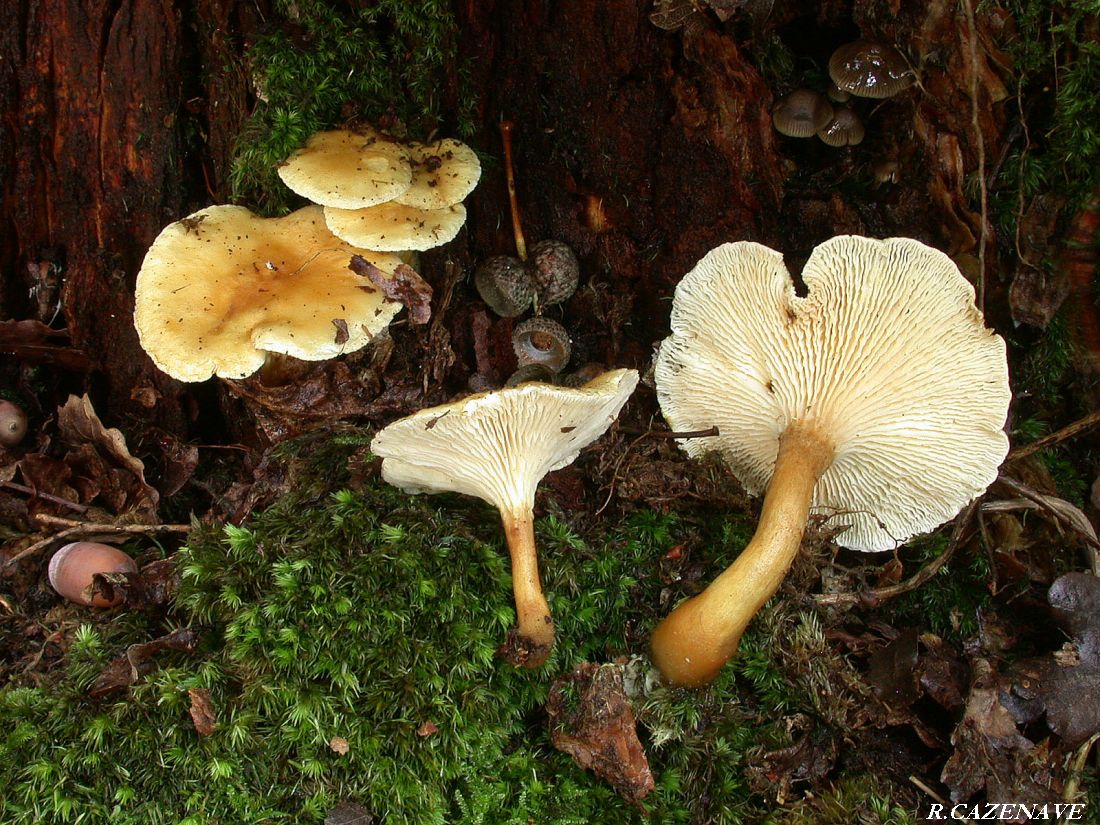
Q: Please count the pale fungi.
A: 6